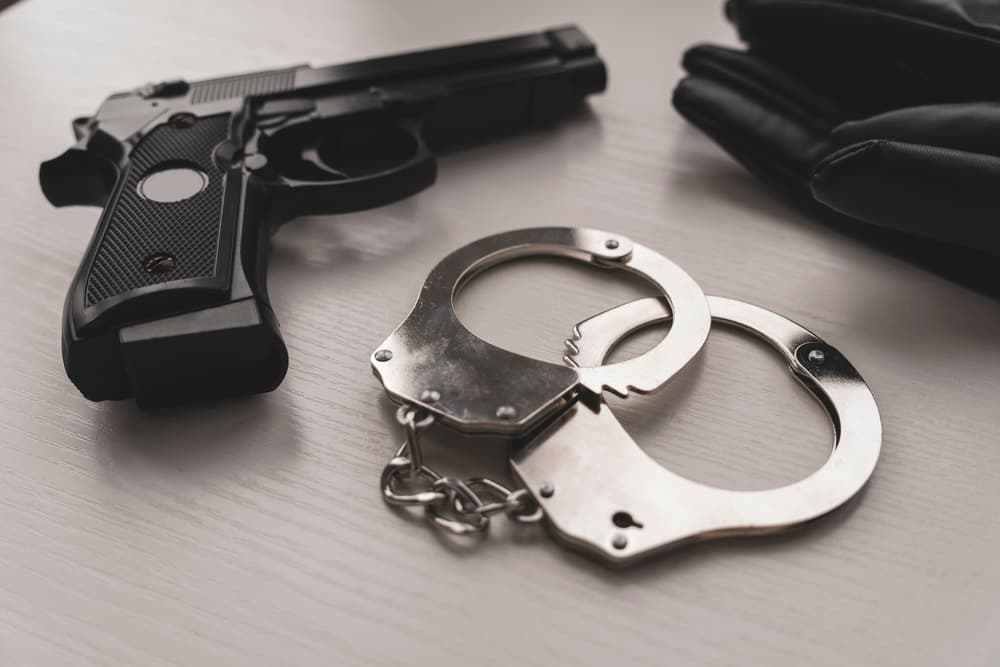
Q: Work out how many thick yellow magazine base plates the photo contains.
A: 0